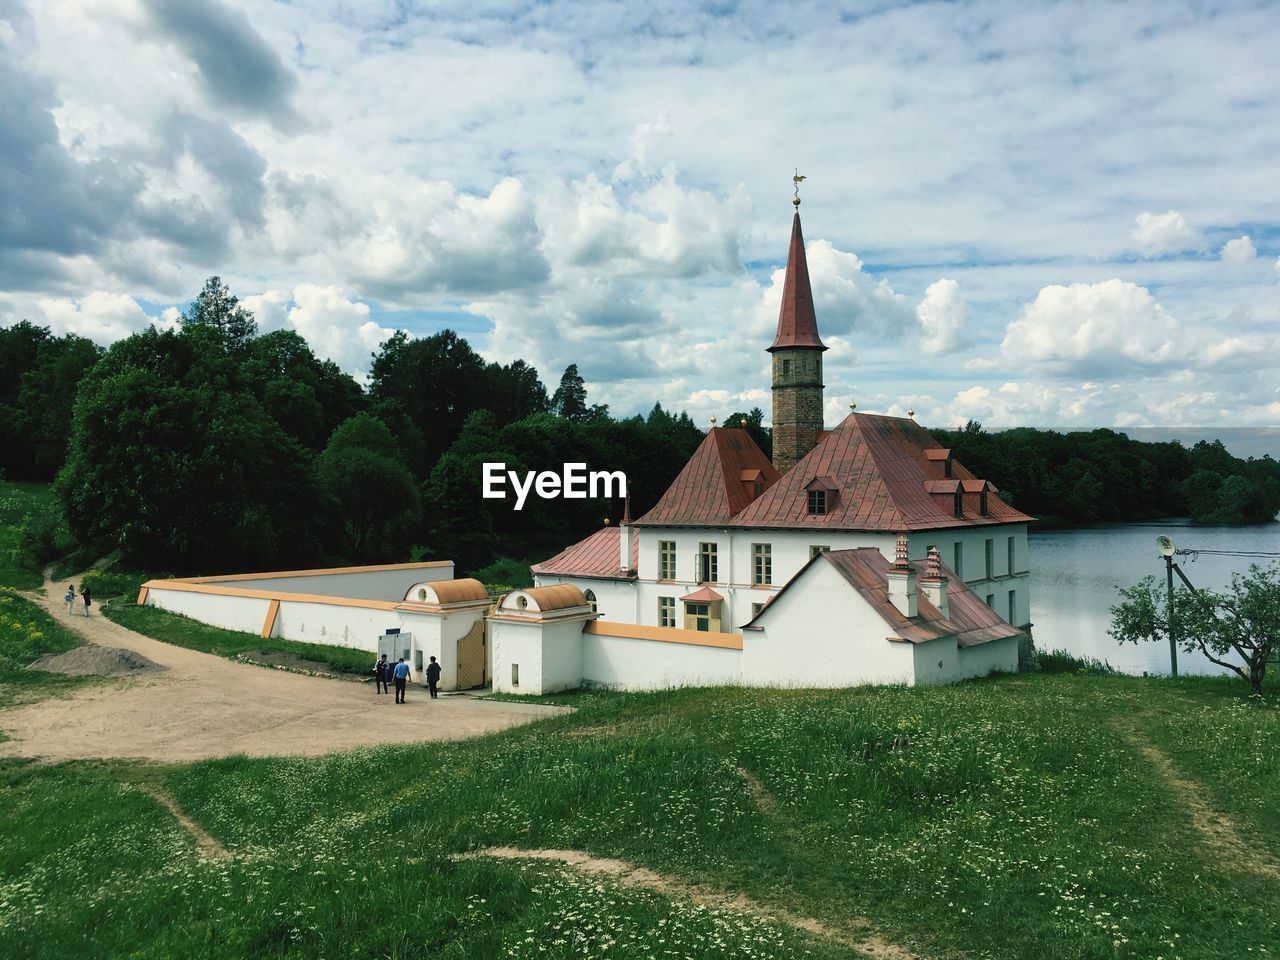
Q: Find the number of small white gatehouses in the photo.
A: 2